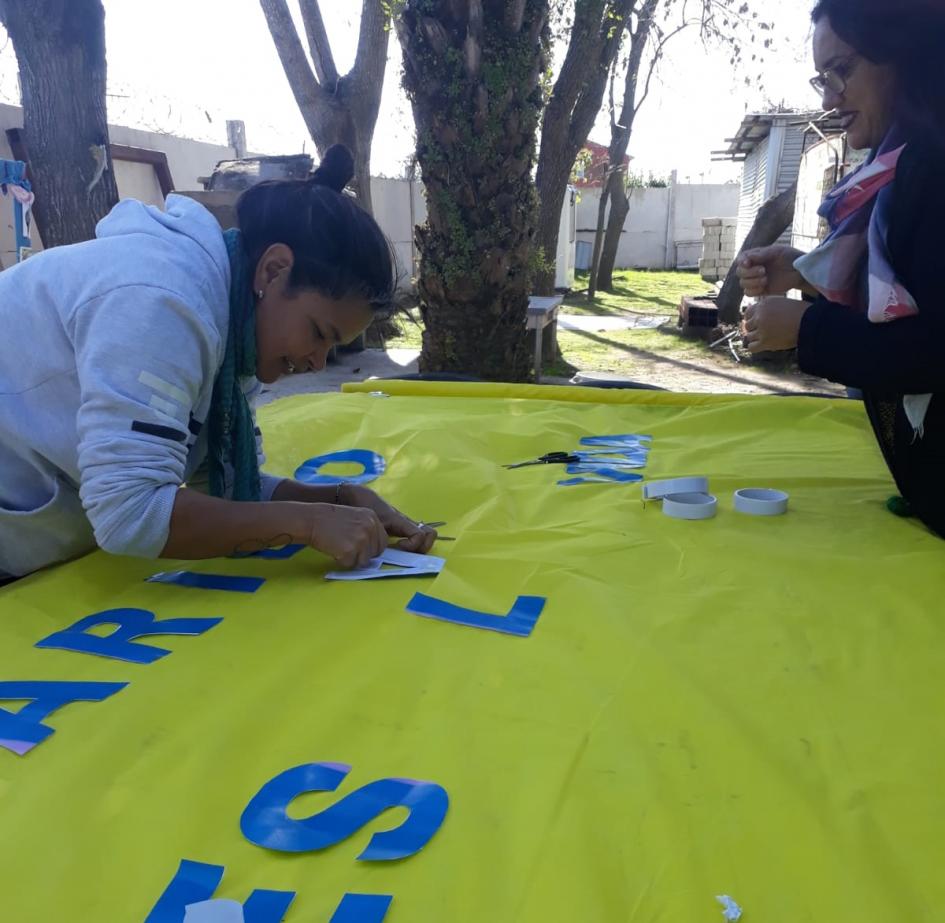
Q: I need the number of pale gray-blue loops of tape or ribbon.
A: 3